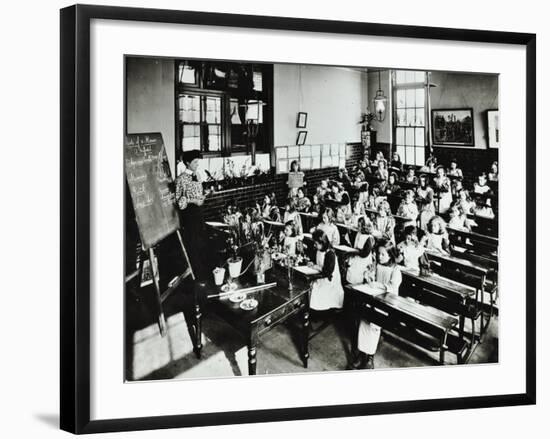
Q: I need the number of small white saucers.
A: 3